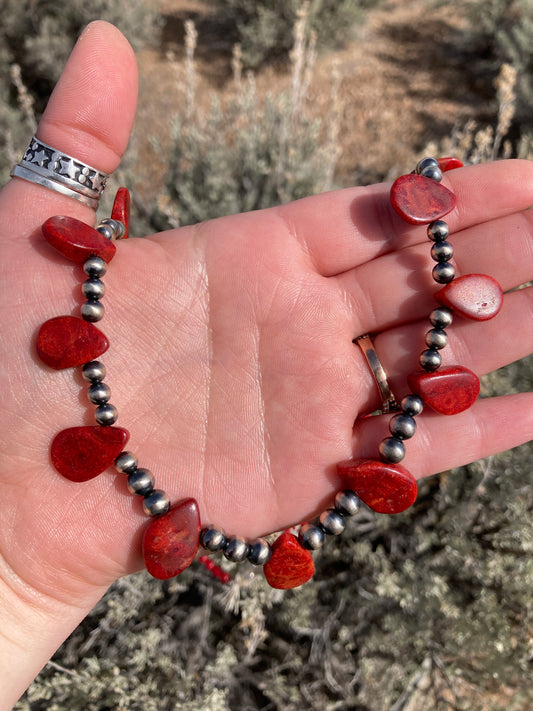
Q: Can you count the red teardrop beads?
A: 11